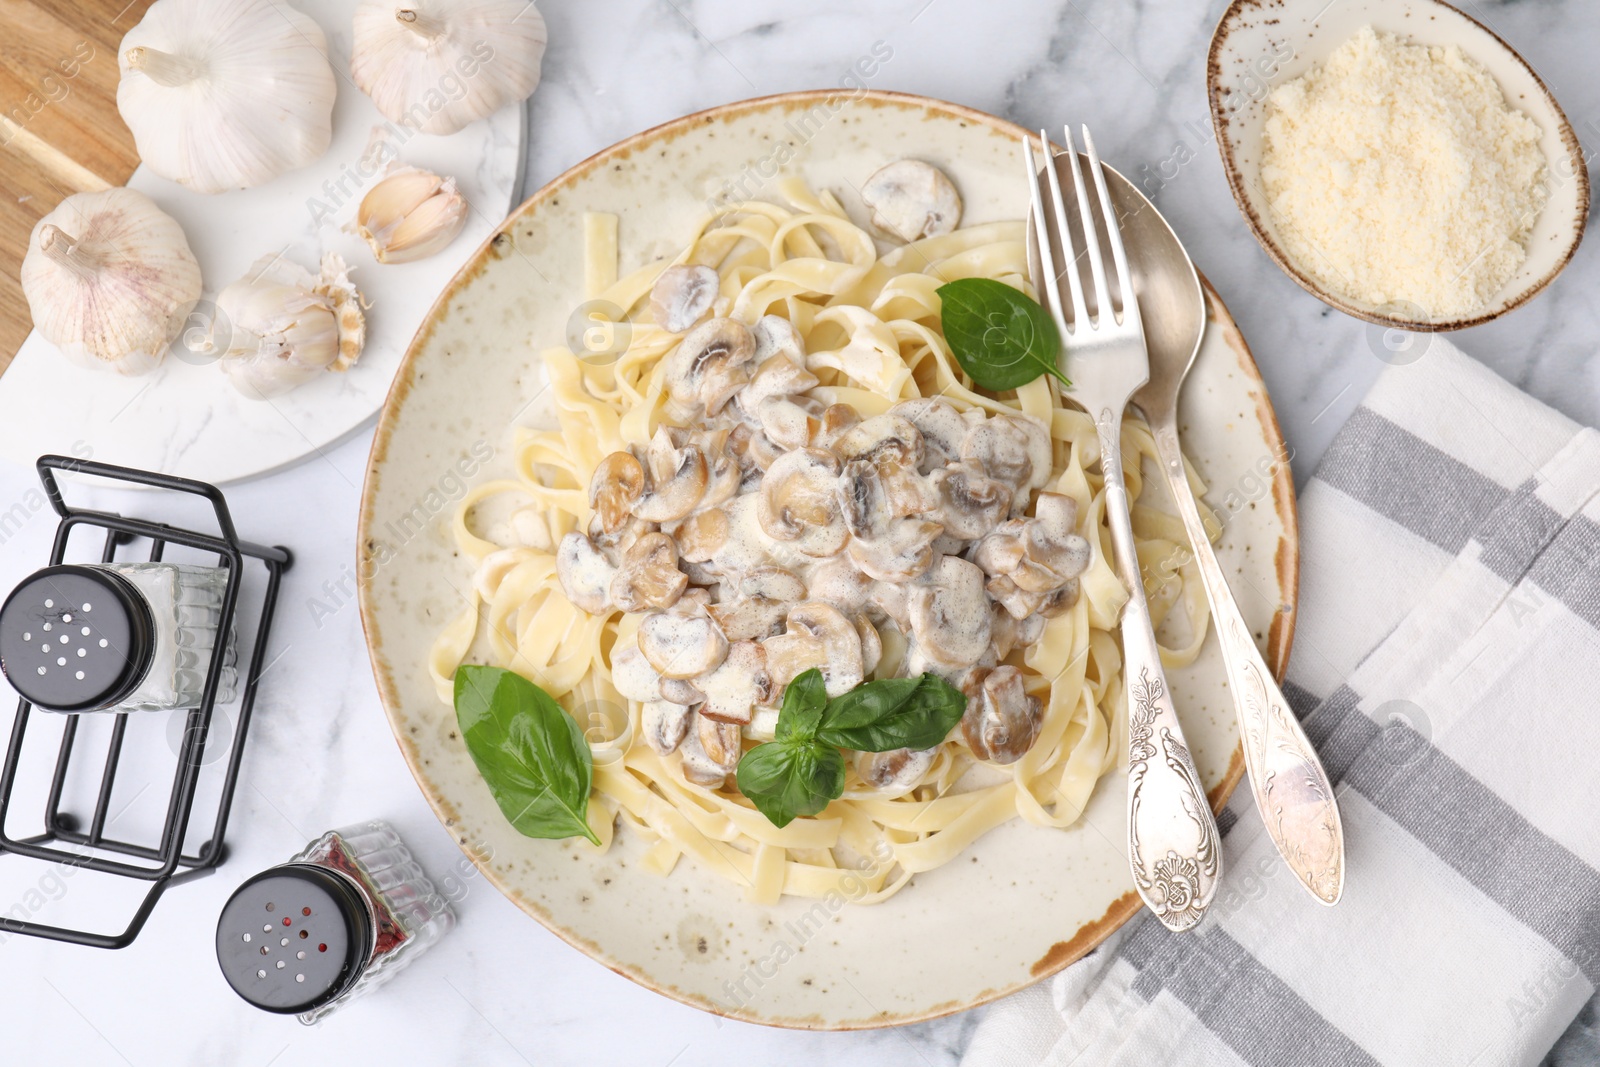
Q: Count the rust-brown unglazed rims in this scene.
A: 2